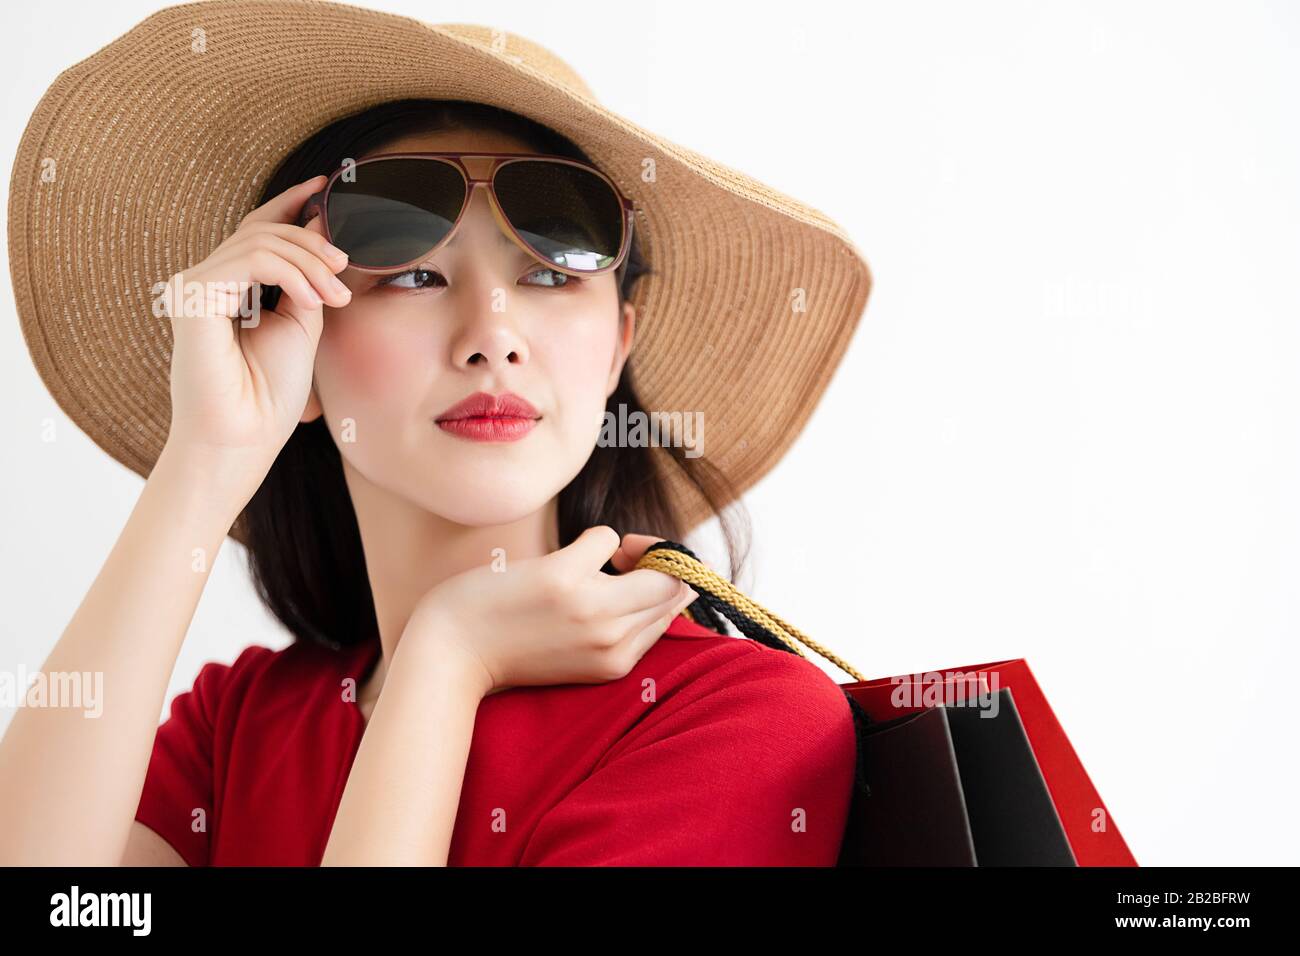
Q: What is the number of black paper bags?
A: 2